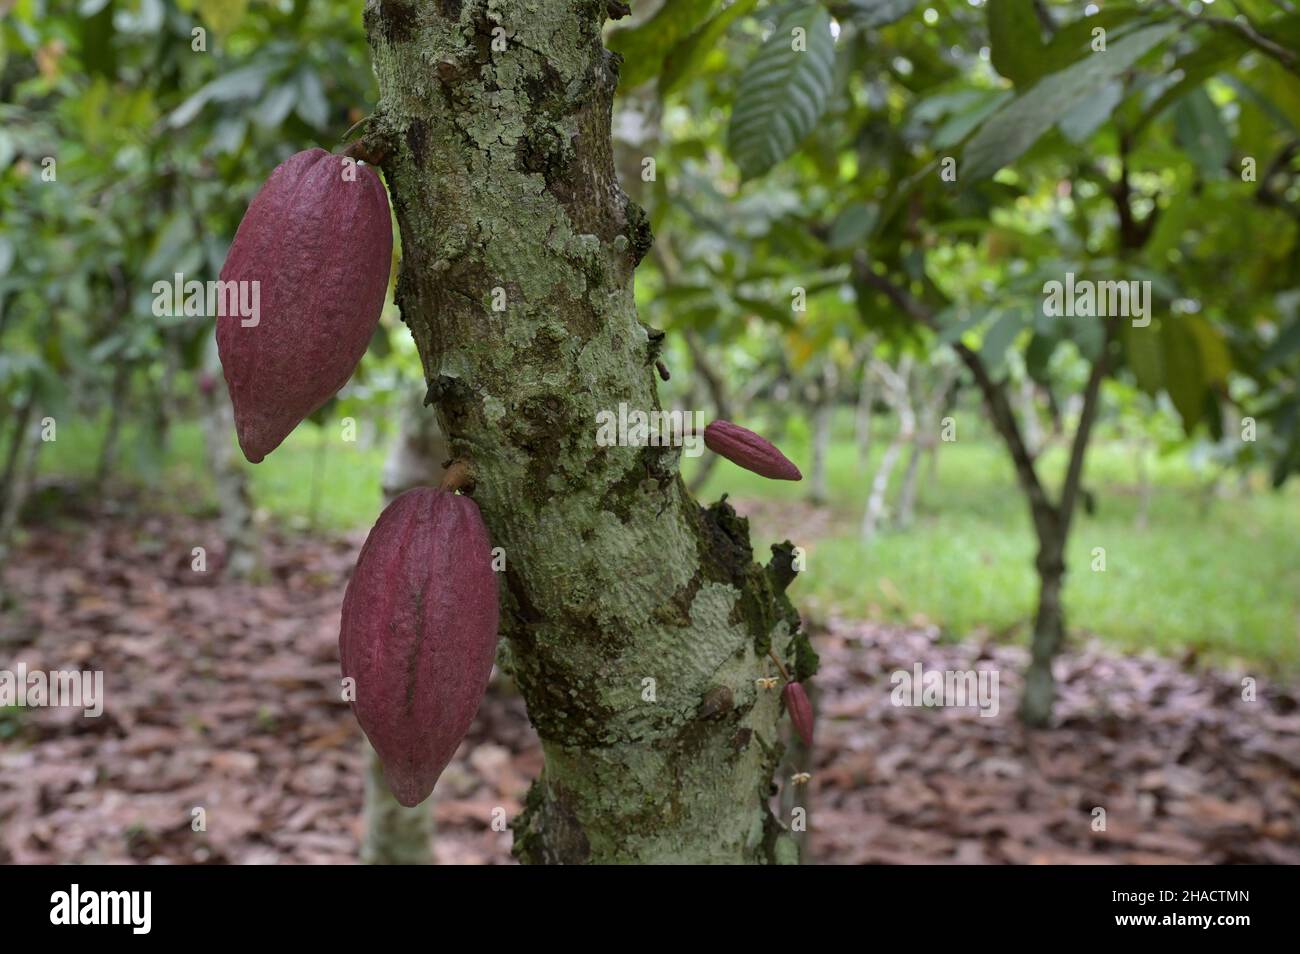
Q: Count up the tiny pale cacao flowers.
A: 2